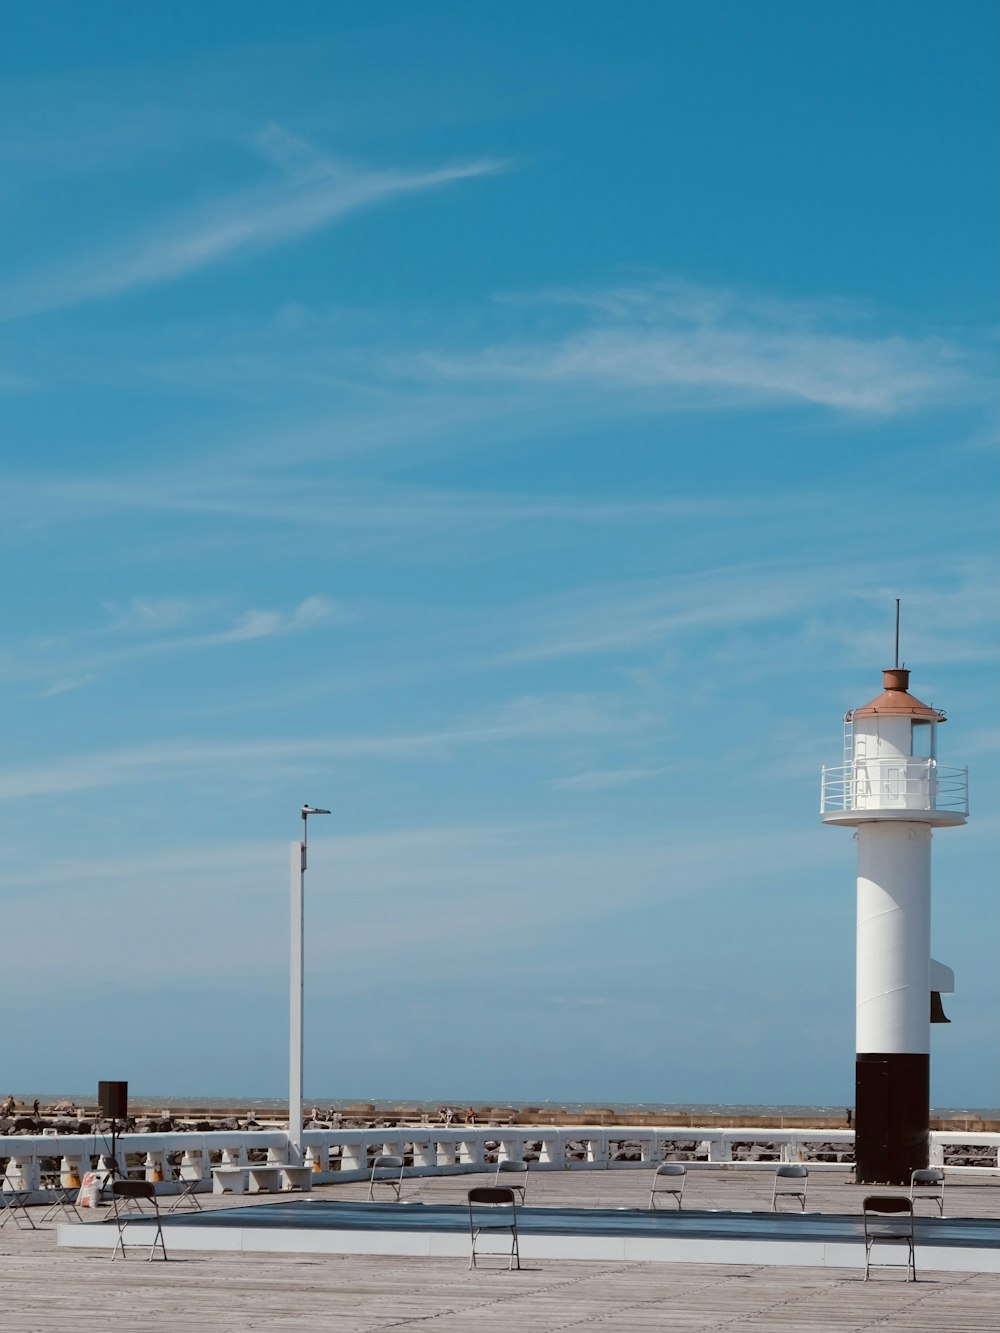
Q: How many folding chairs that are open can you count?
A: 12